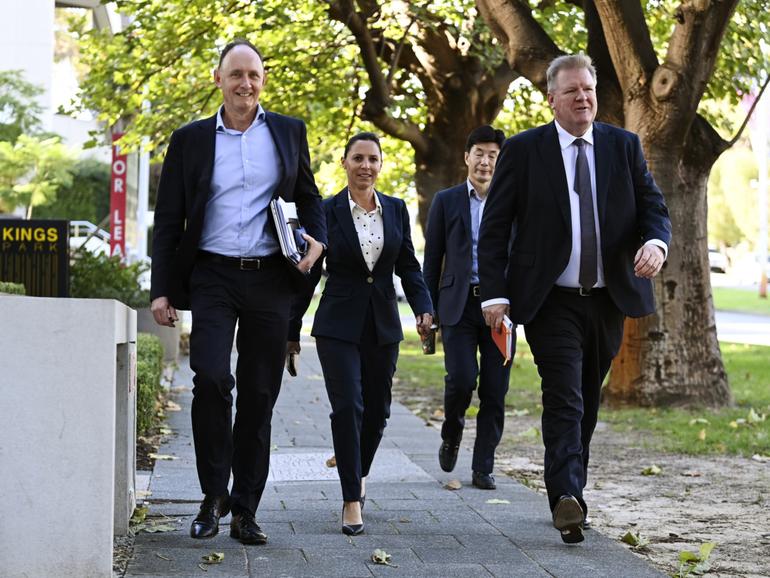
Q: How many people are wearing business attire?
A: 4